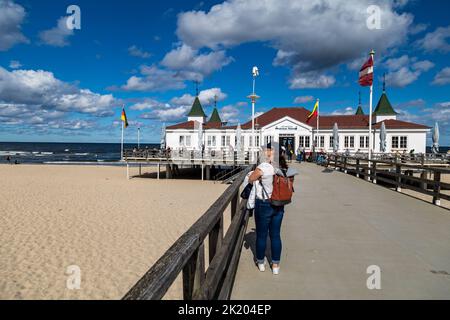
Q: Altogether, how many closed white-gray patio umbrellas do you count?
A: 6